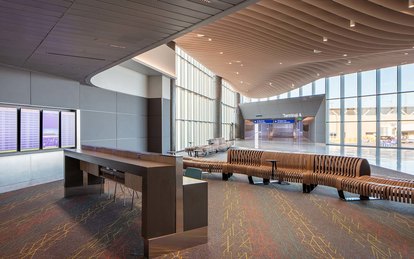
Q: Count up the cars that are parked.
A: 0